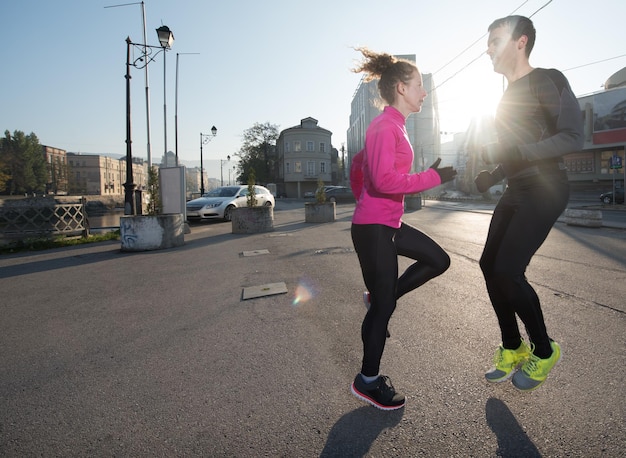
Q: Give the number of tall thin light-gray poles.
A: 3